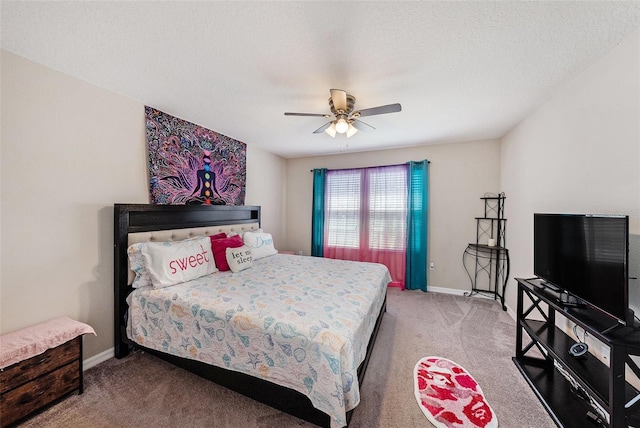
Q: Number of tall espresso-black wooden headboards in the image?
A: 1